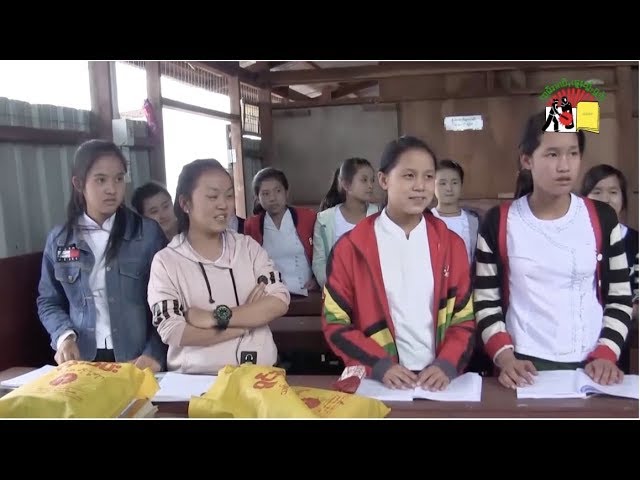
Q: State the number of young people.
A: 9